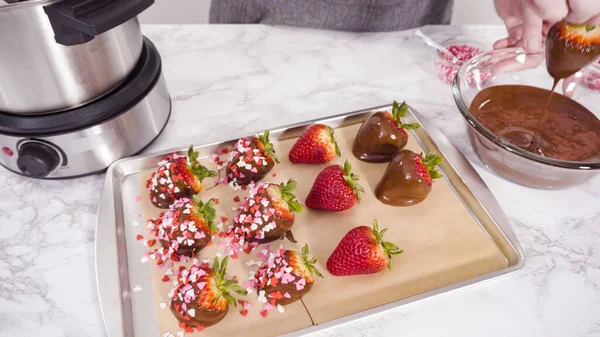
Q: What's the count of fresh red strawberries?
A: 3